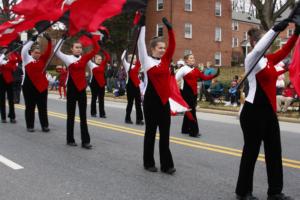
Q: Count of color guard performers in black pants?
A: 8